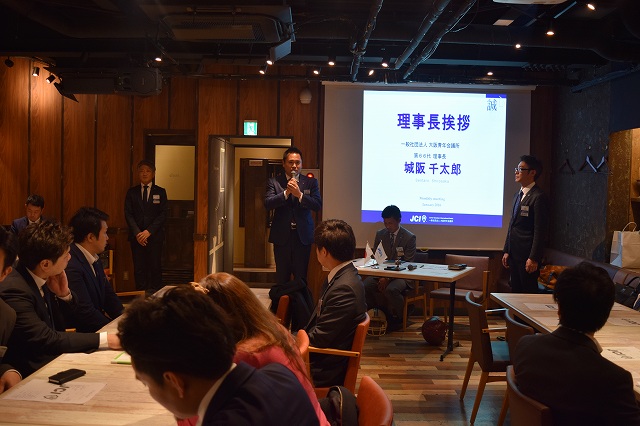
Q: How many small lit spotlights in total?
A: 13